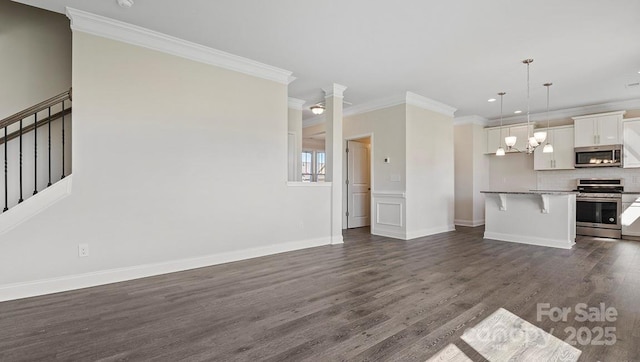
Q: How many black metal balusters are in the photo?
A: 5